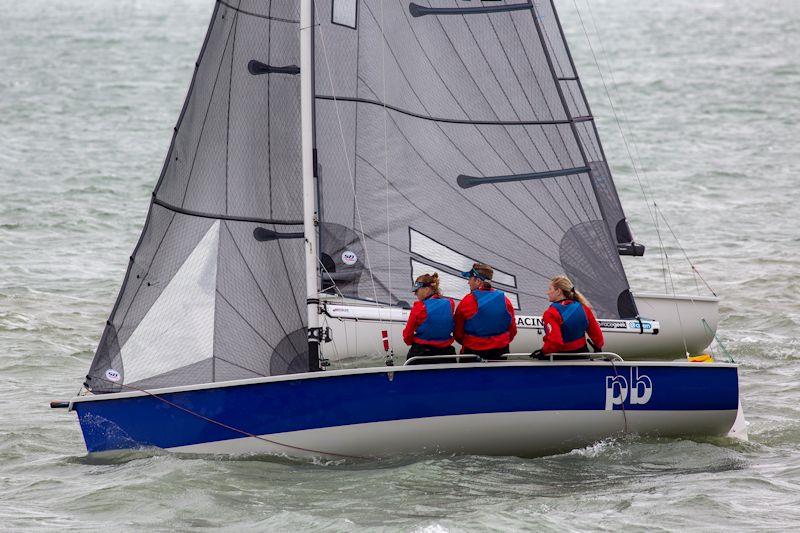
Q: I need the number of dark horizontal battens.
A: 4